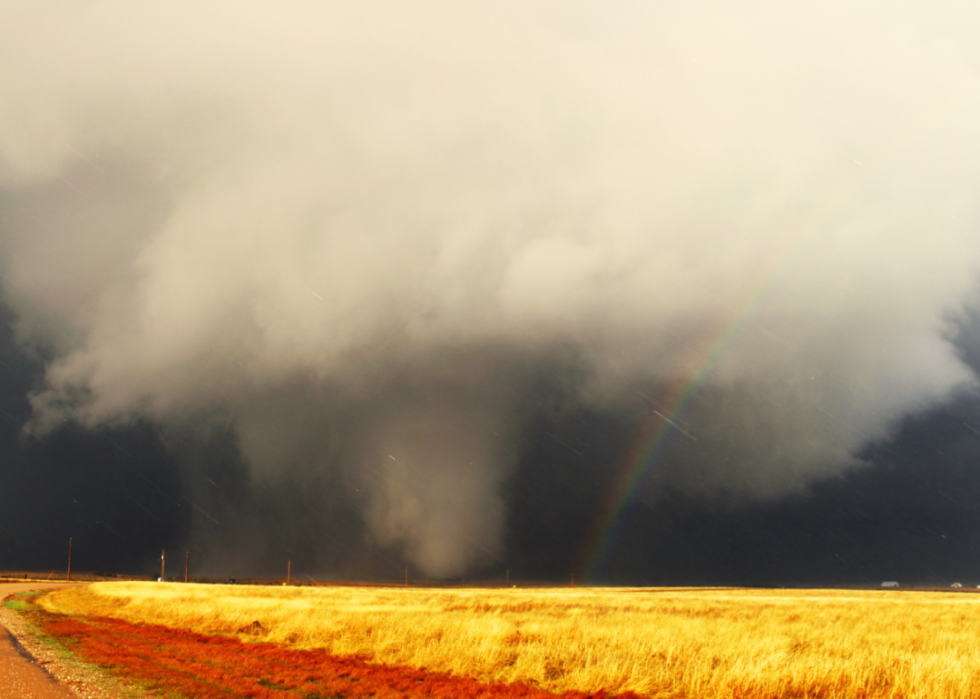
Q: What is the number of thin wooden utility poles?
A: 7